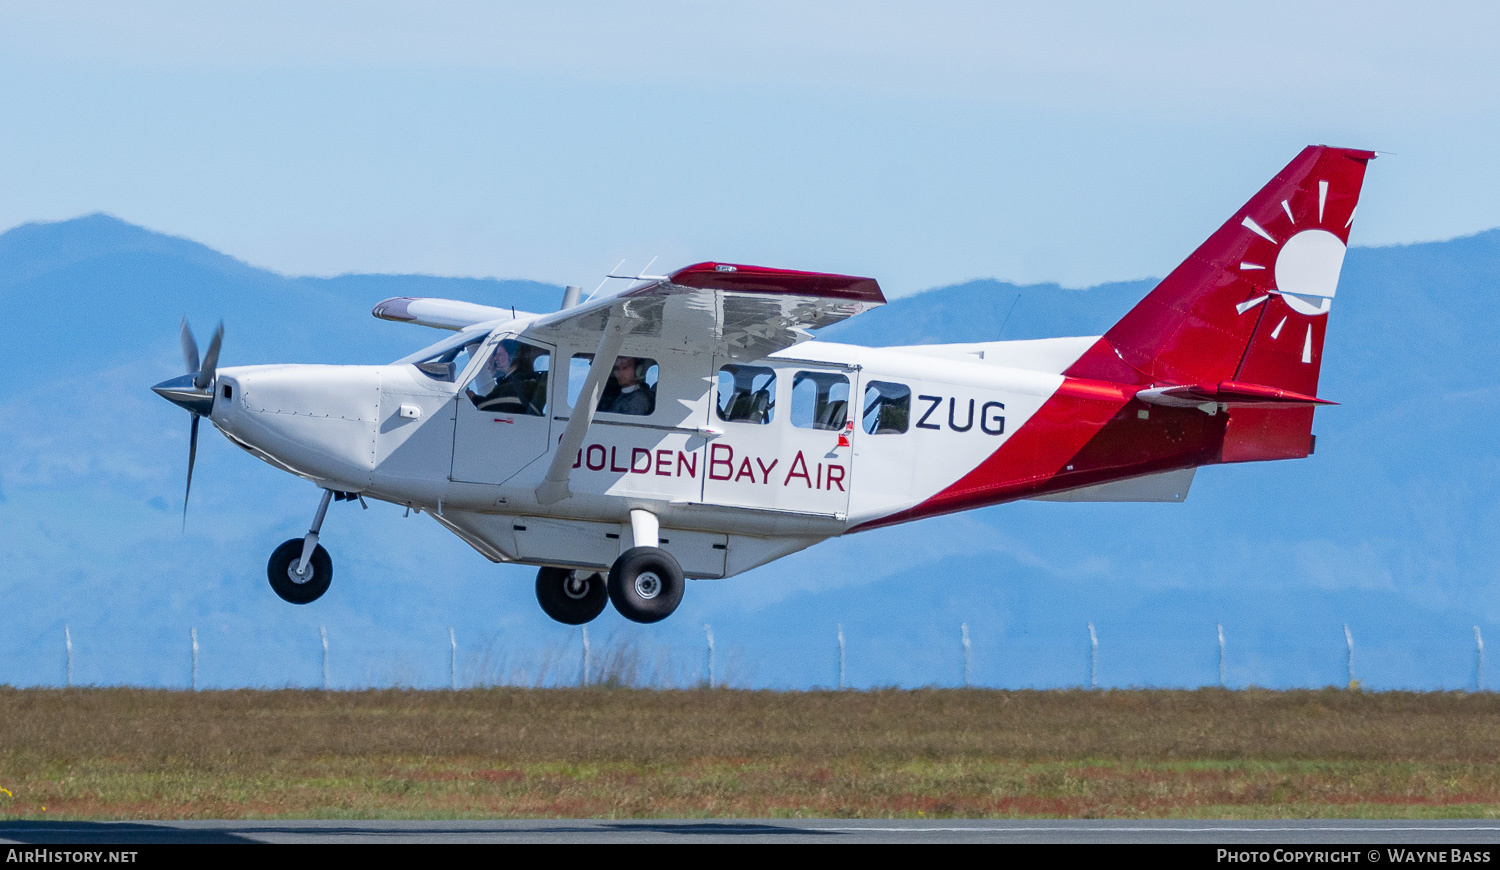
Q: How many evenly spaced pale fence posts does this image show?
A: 12